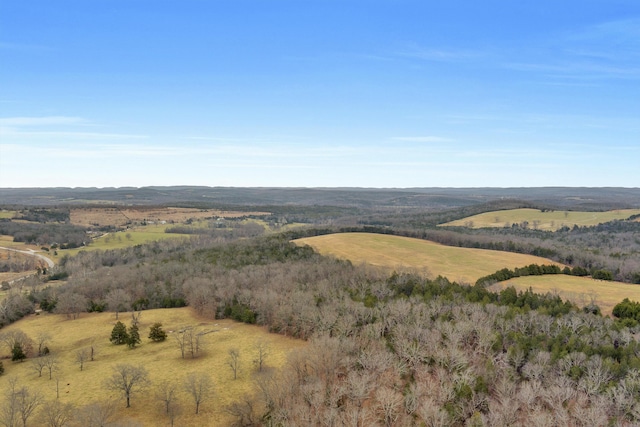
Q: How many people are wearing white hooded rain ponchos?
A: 0